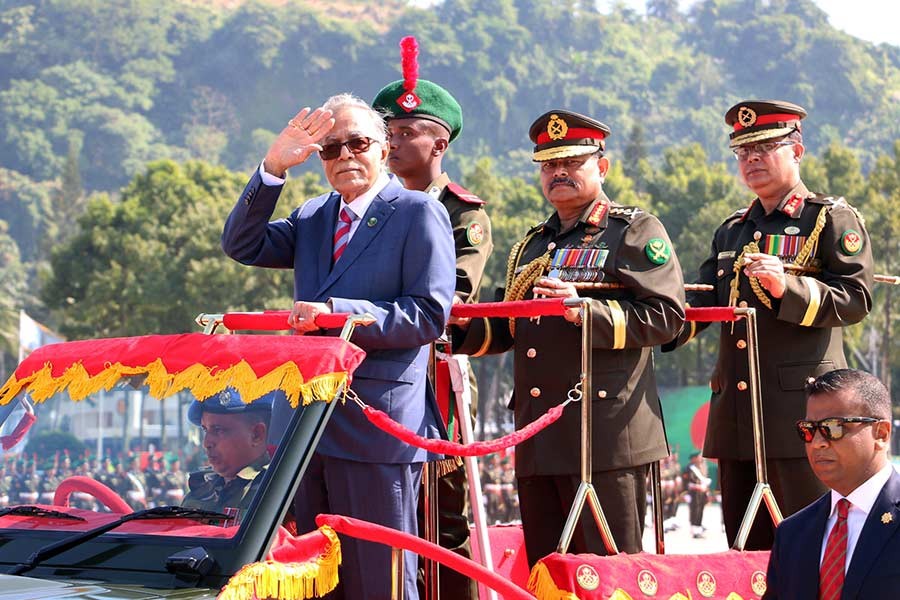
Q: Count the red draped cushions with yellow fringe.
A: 3